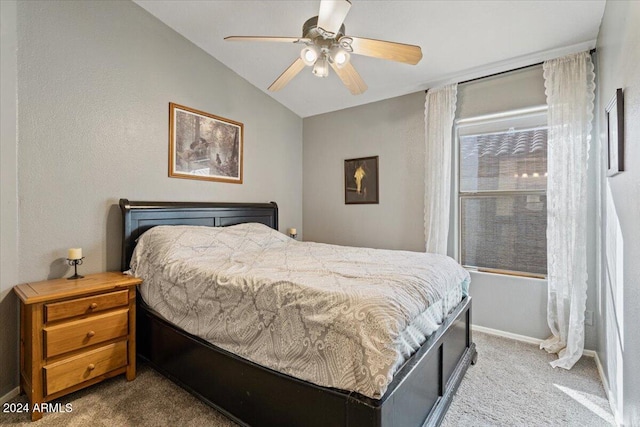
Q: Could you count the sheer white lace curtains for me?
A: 2